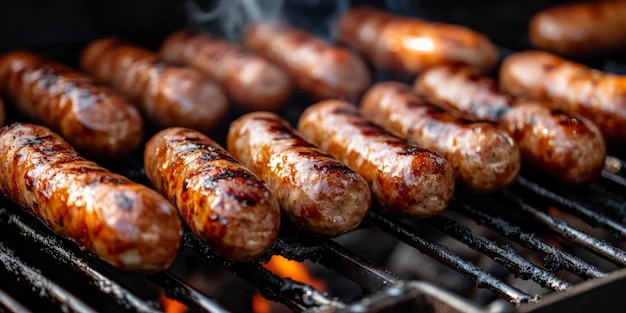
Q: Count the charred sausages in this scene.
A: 13